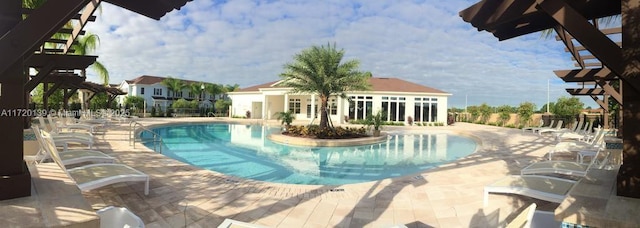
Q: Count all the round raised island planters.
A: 1